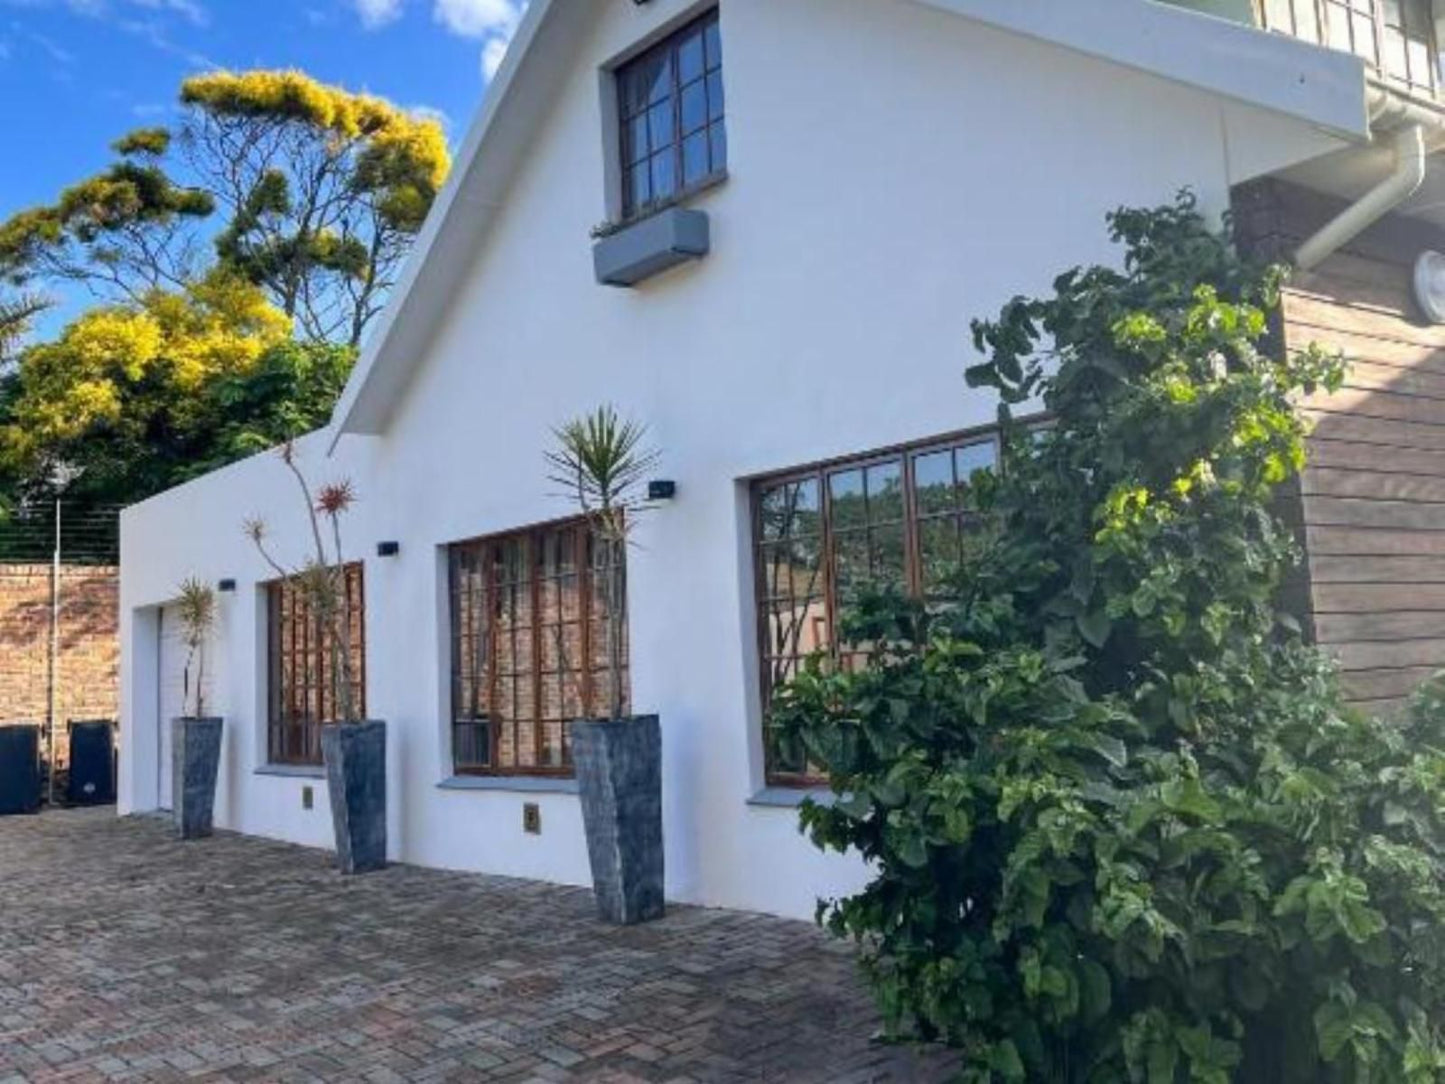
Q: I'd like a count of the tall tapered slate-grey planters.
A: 3